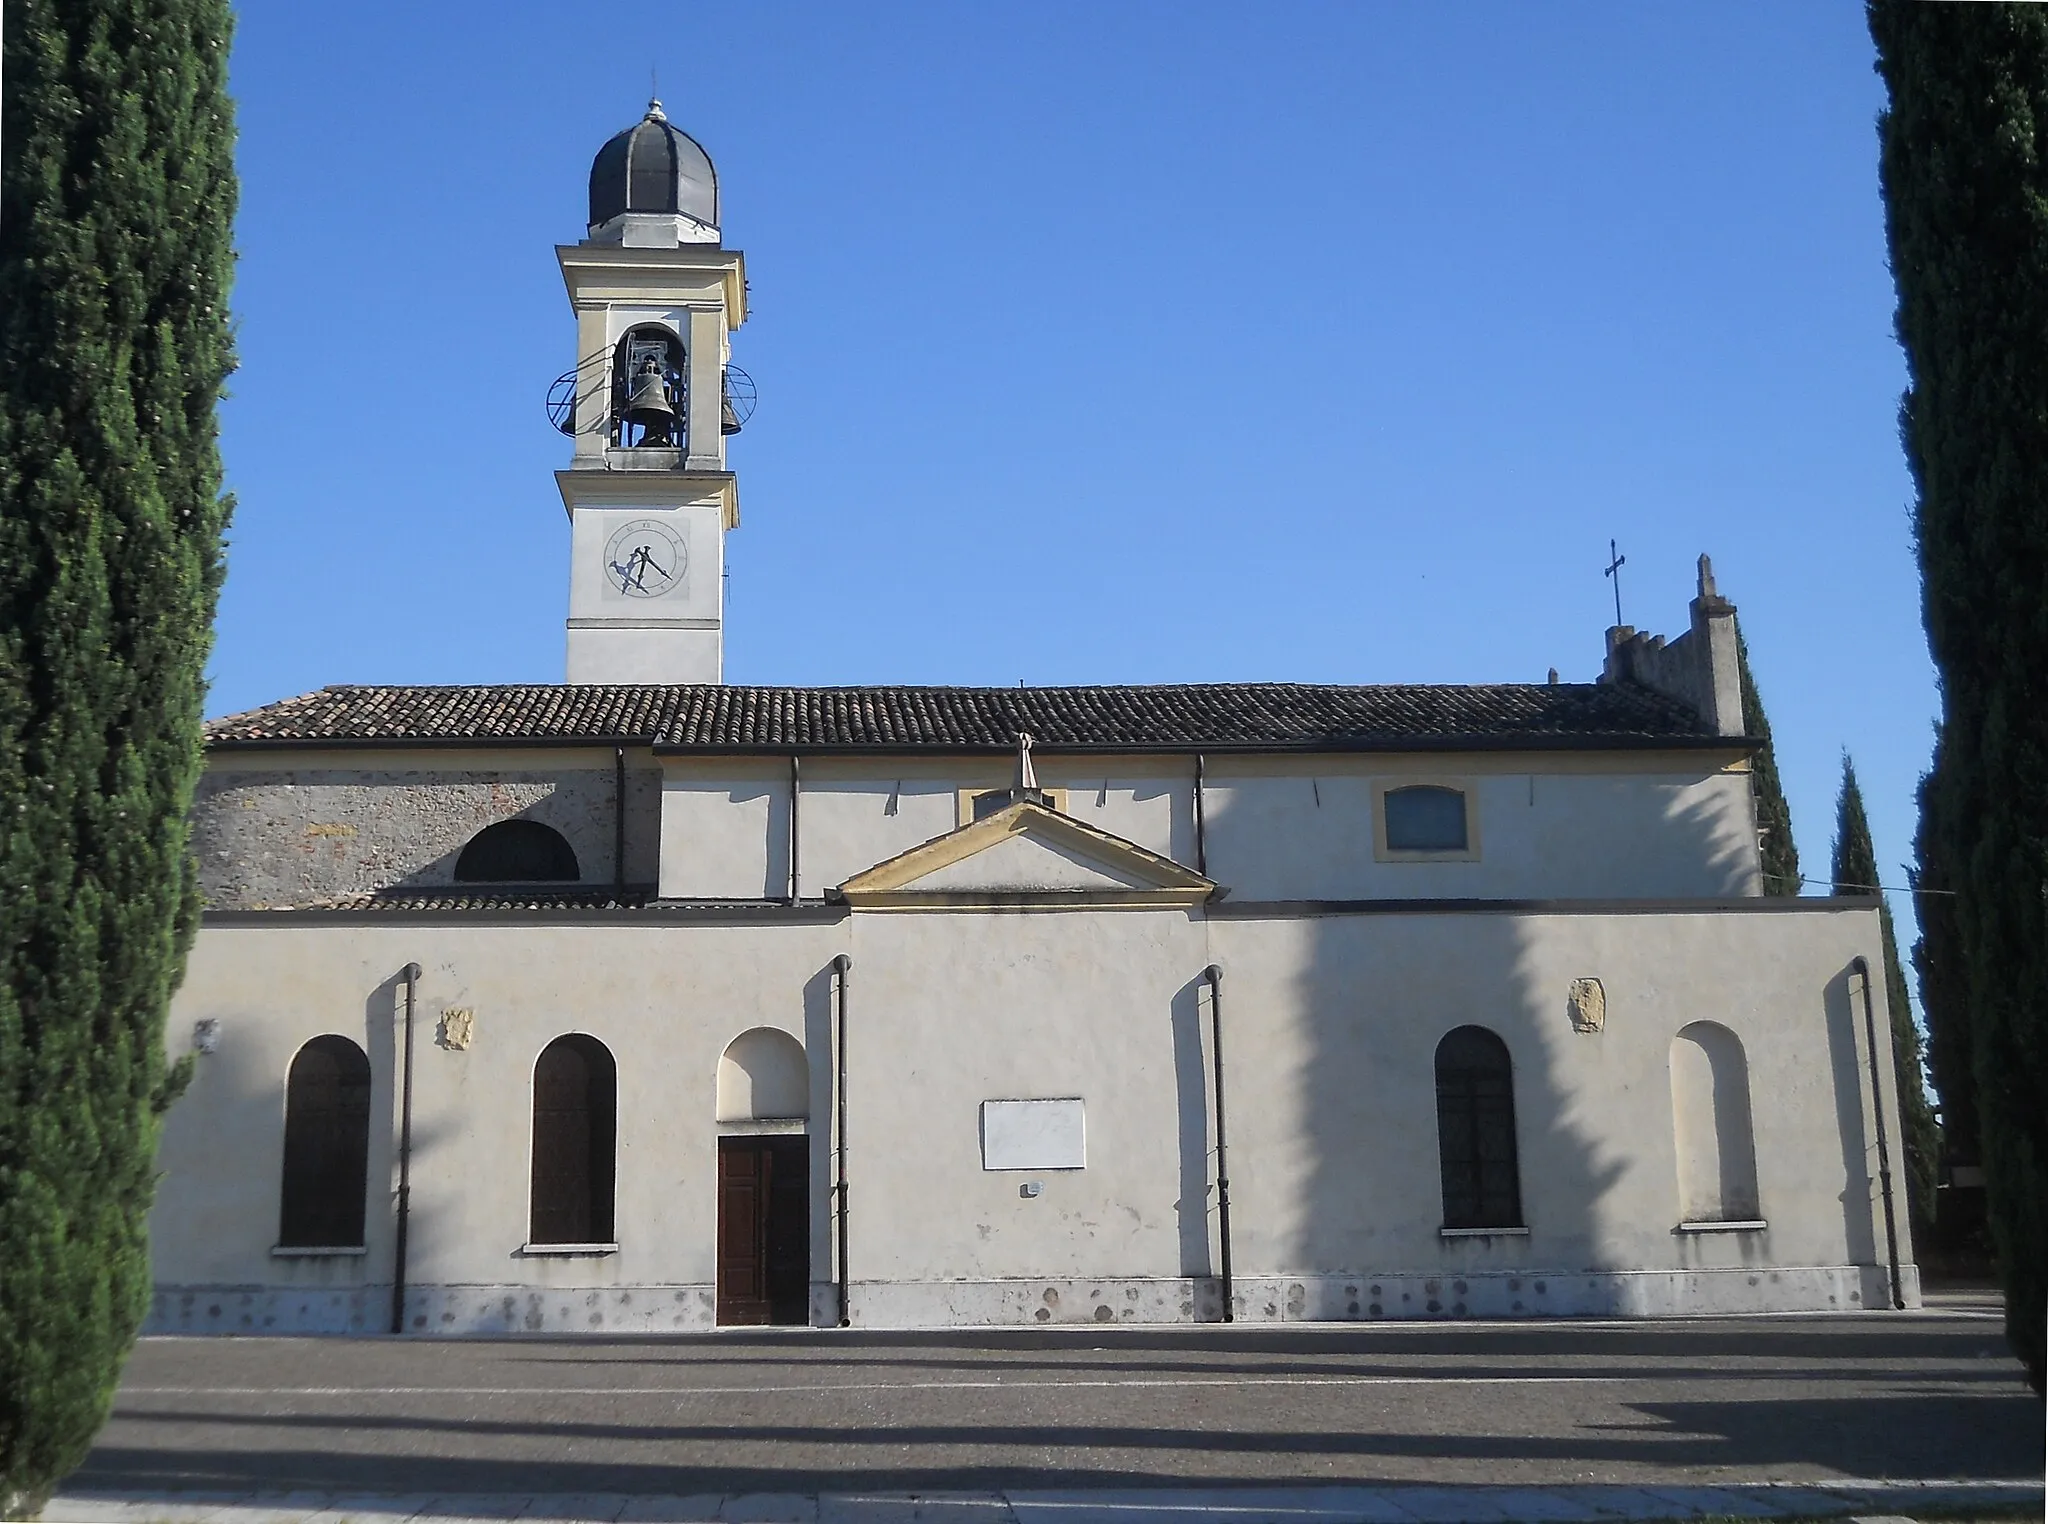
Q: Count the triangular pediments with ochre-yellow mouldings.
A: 1